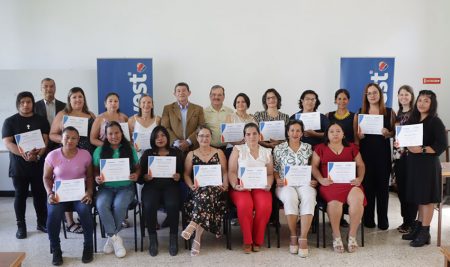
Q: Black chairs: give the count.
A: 7